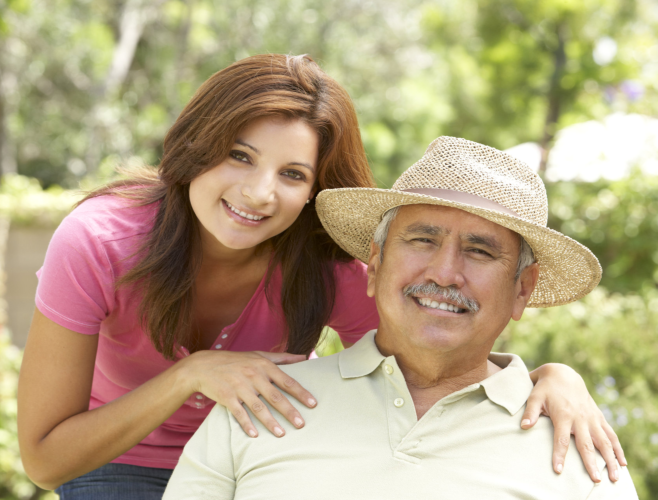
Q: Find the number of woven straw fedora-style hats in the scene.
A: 1